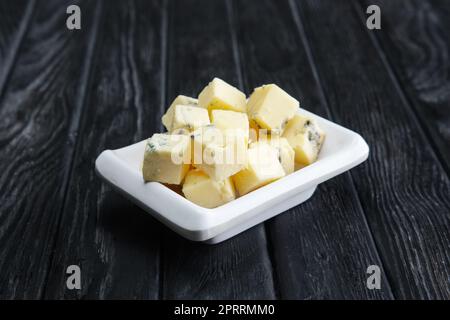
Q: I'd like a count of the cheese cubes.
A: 11